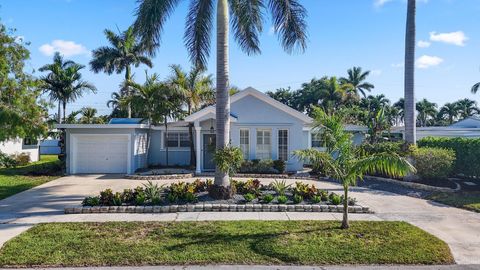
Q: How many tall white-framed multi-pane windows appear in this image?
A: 3